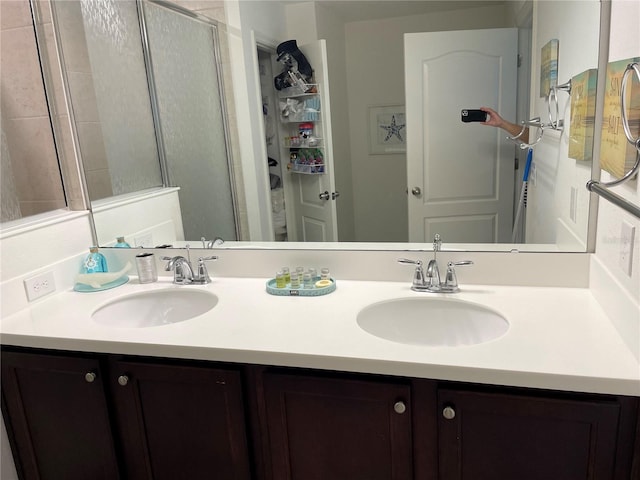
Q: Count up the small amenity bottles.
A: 7